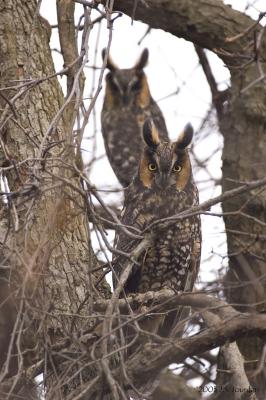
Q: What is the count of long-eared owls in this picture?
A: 2